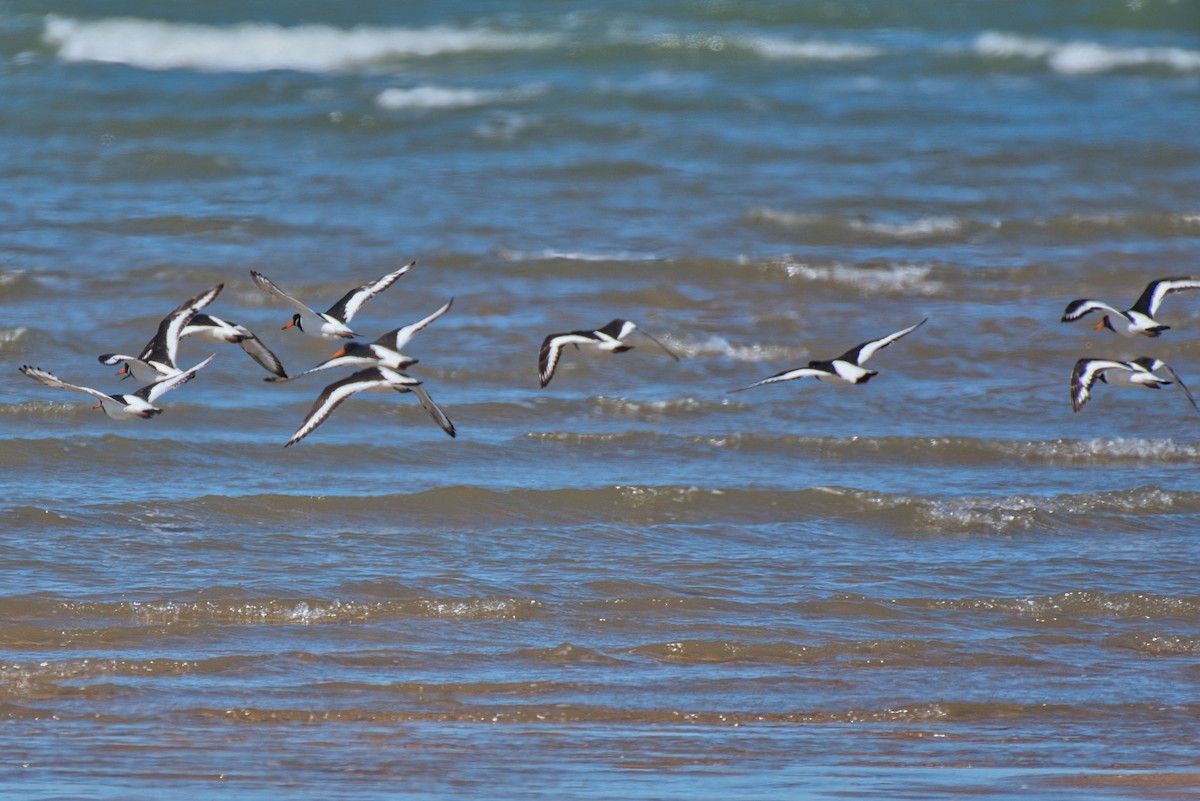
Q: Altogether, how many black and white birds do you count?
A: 10